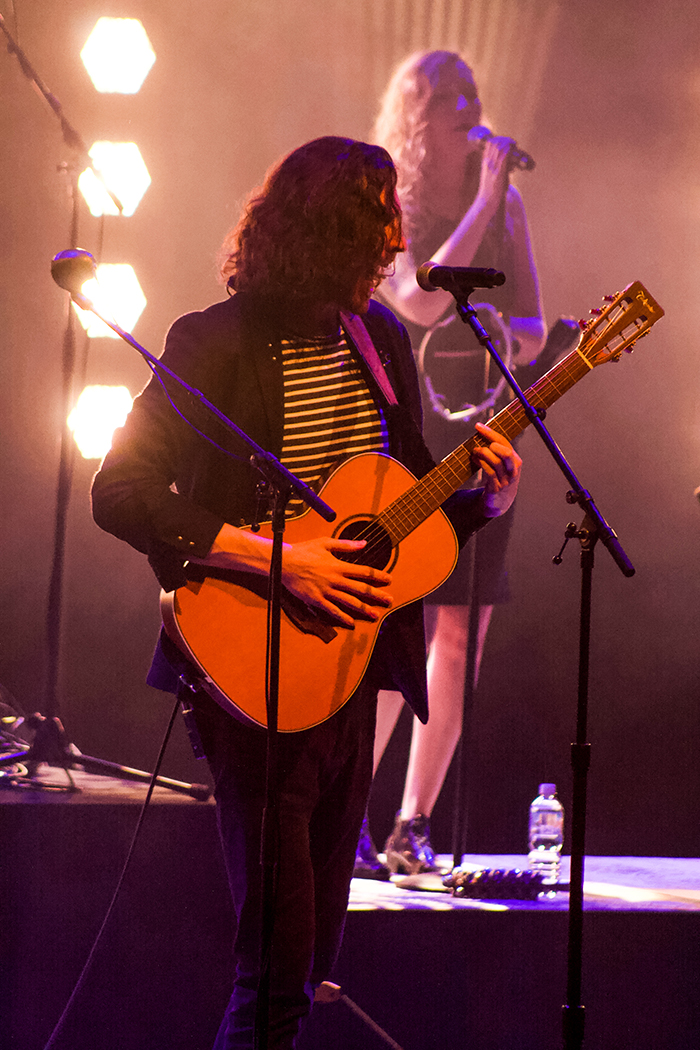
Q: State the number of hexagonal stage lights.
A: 4